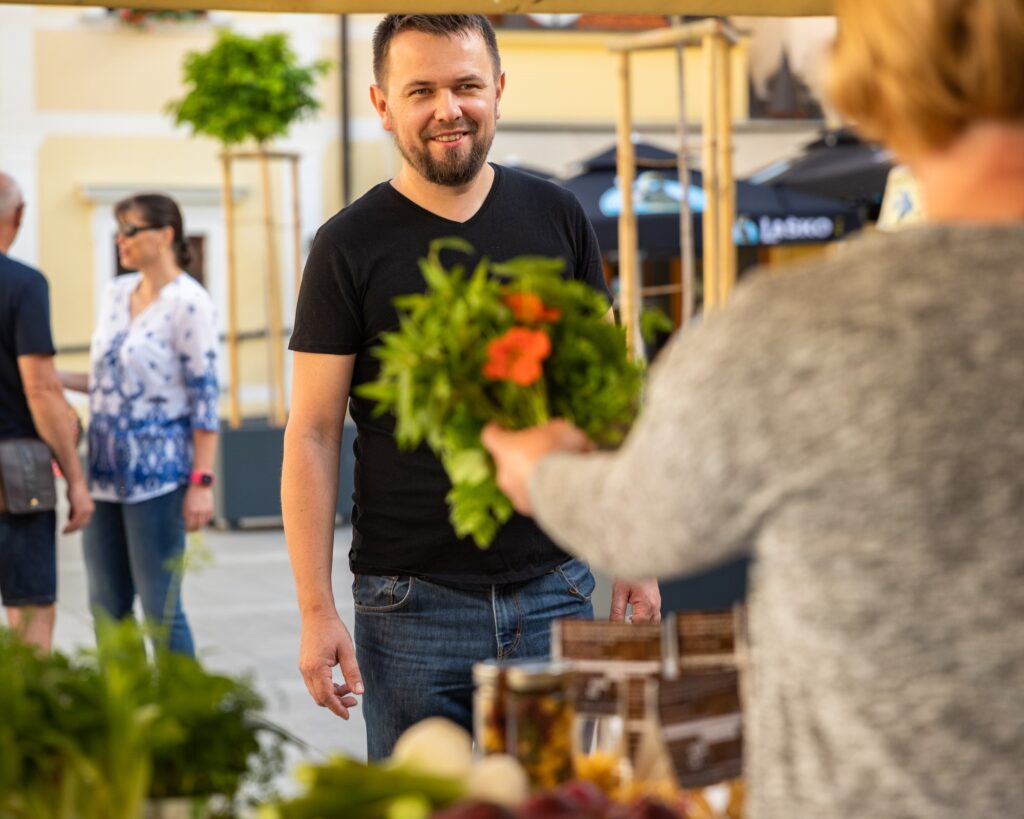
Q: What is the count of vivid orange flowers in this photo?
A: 2